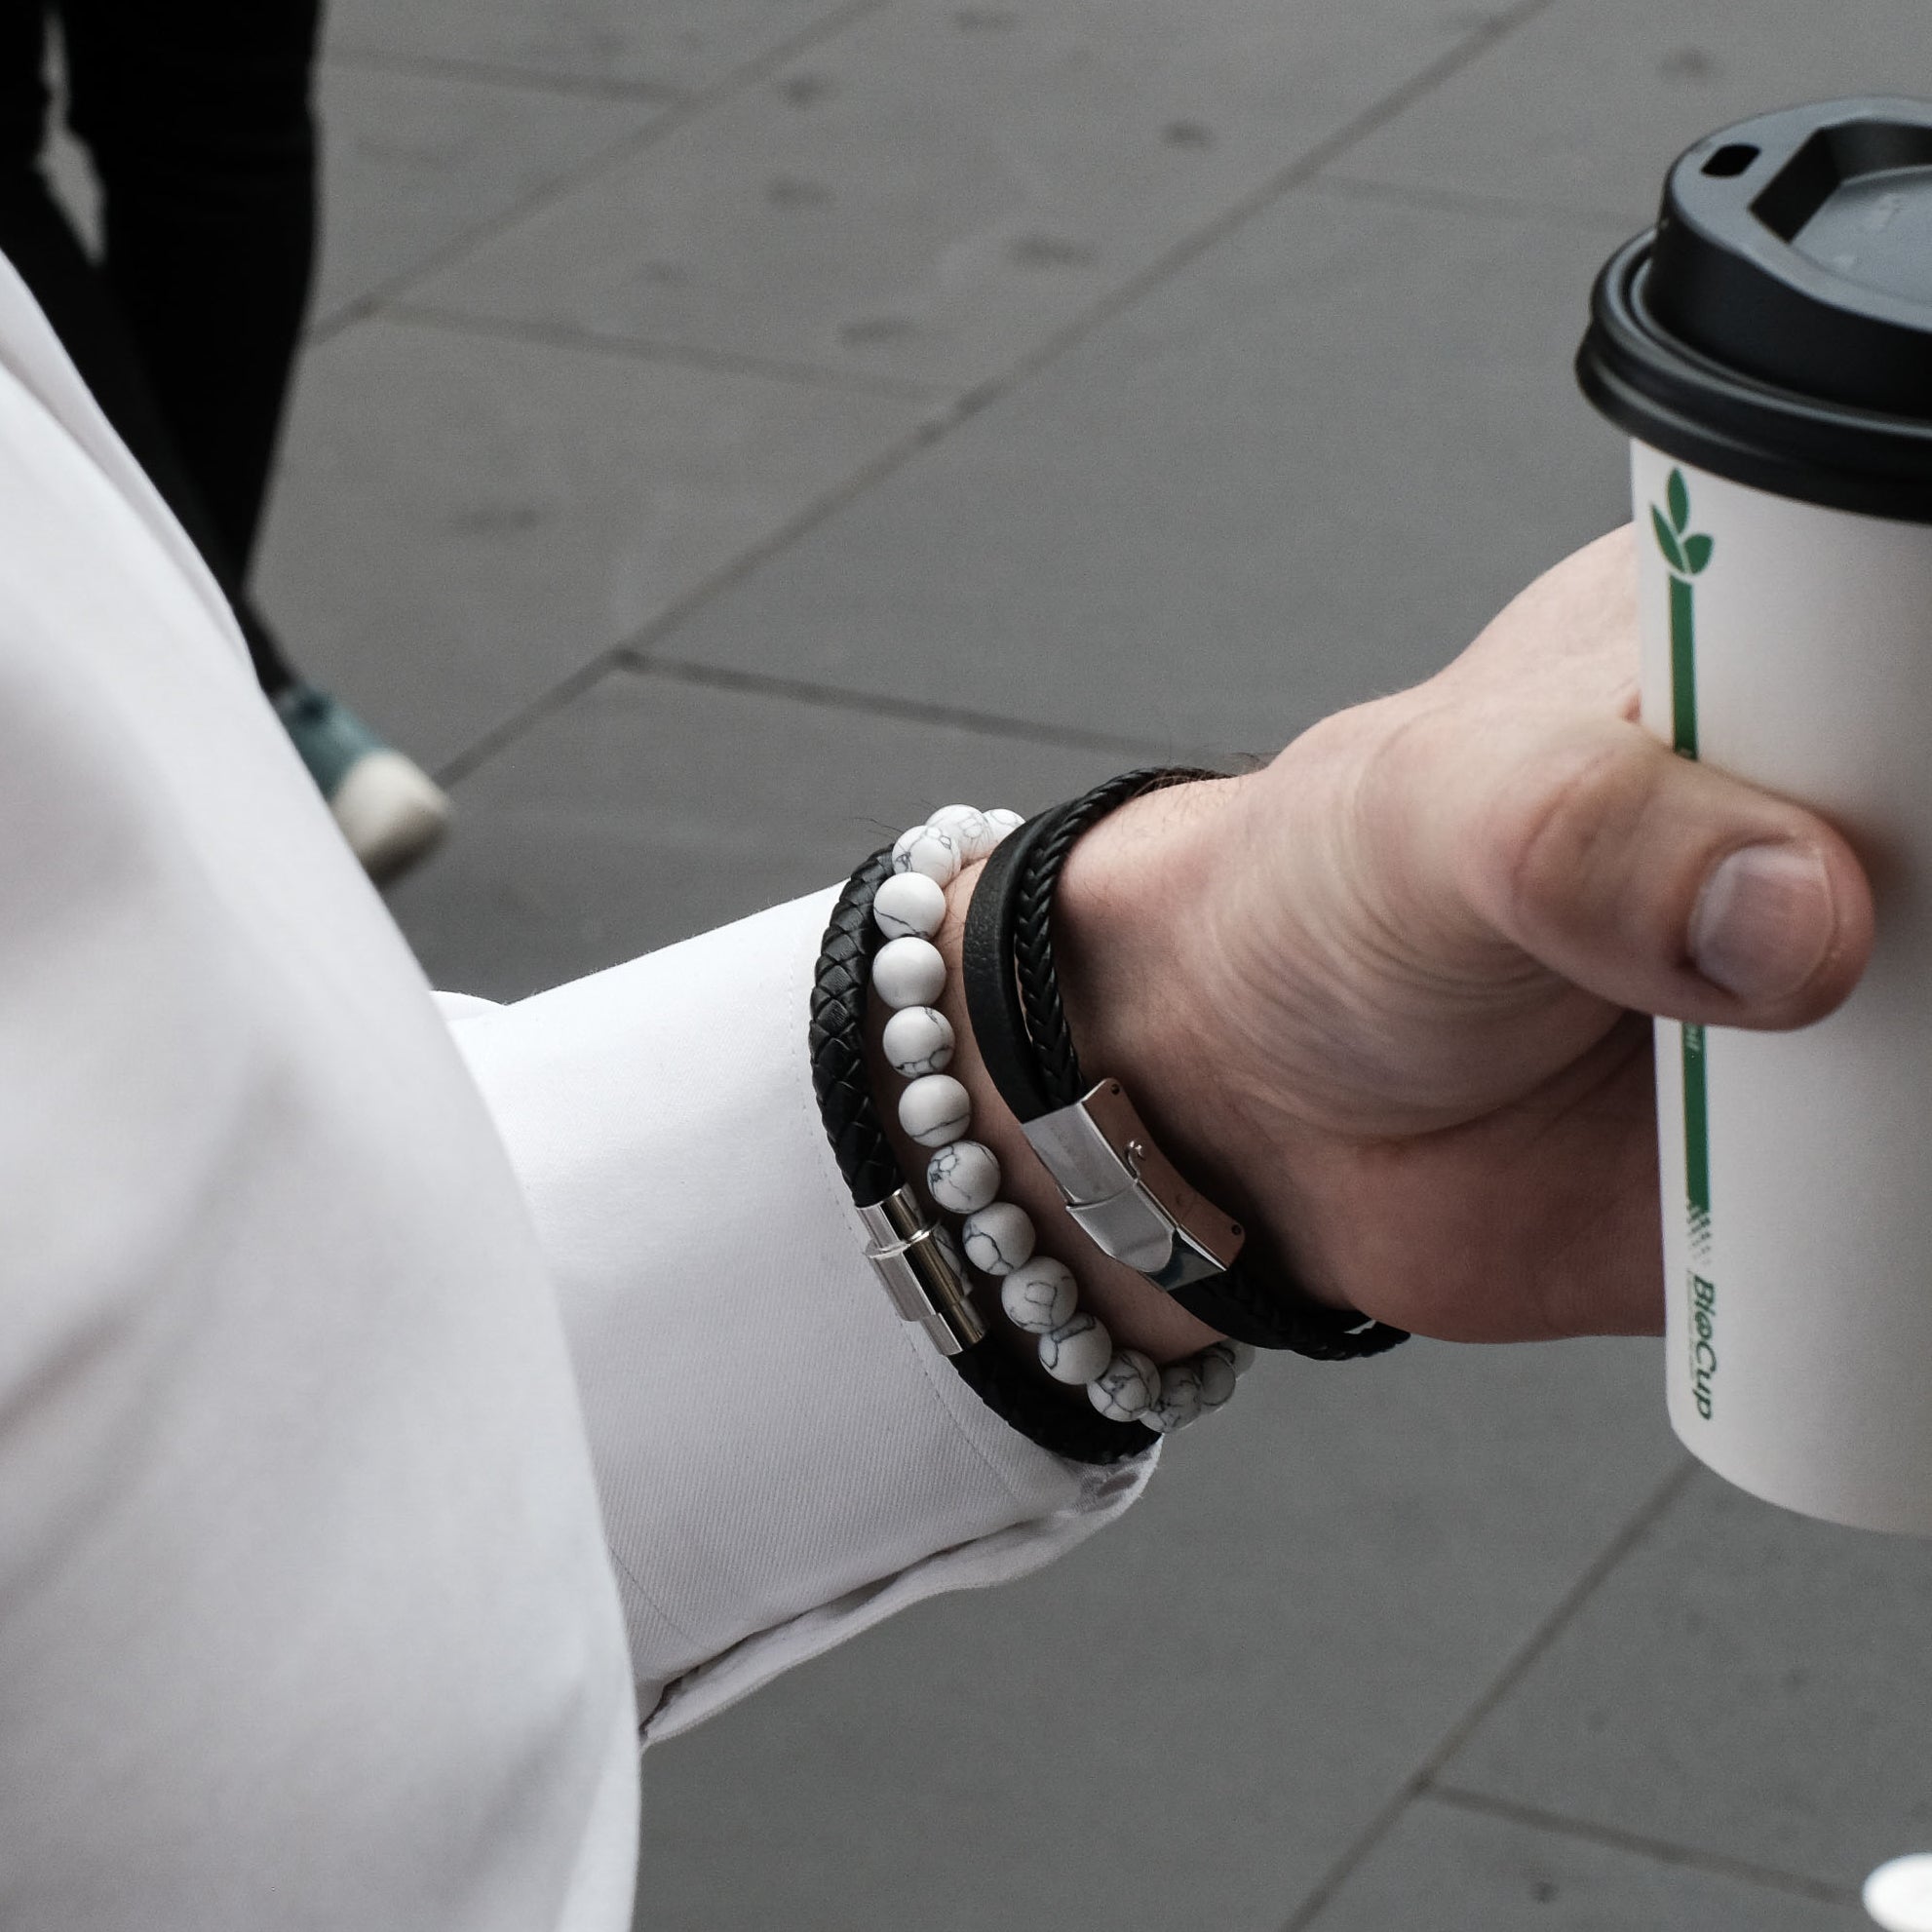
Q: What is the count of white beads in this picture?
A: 15